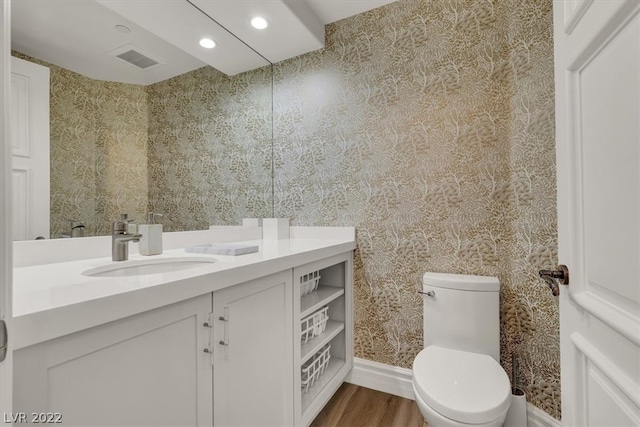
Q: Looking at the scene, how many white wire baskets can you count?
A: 3